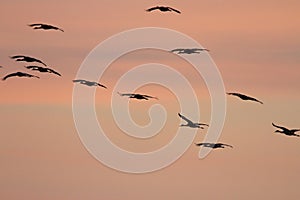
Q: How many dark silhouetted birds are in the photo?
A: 12